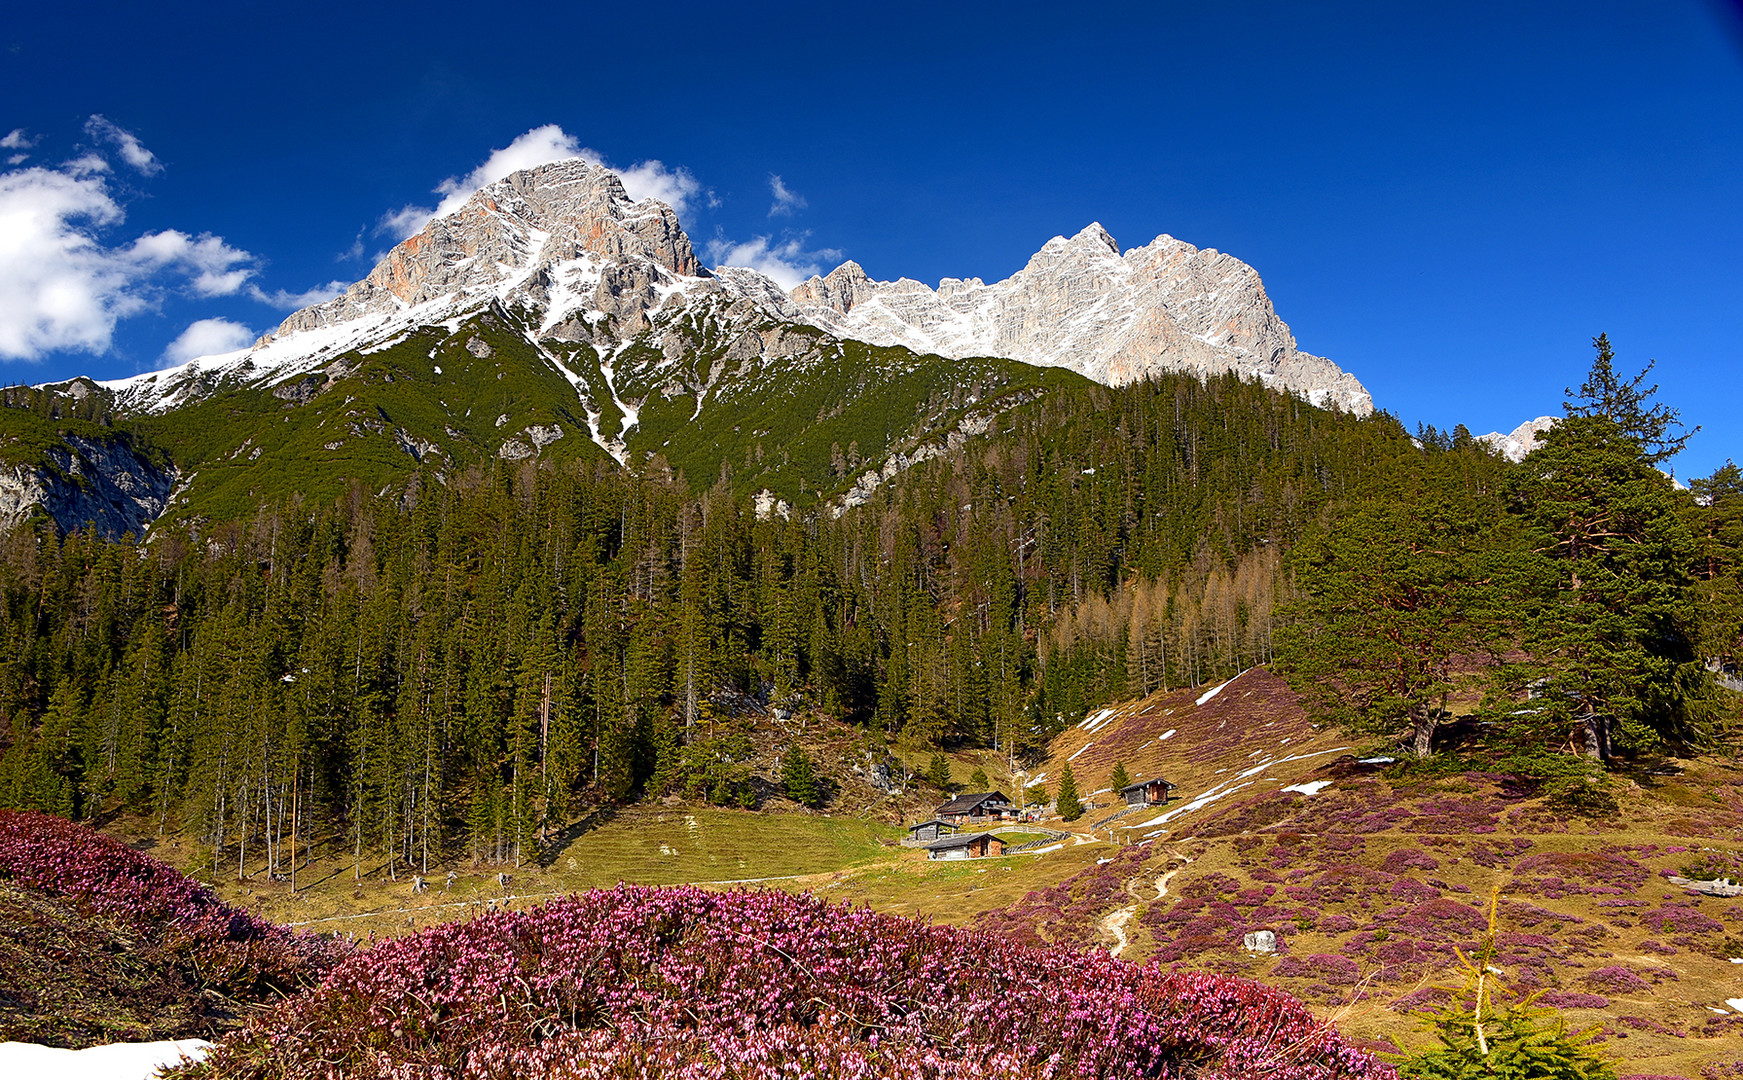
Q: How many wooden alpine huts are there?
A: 4